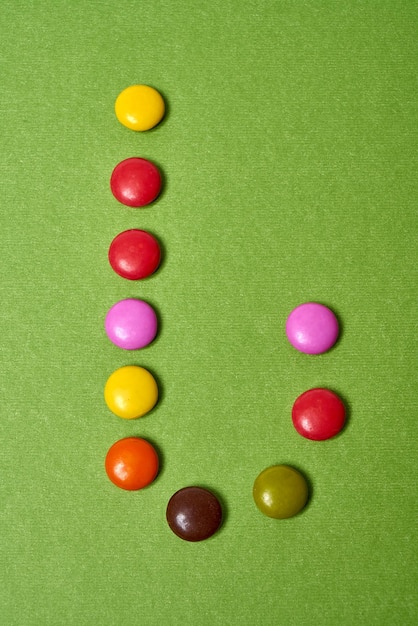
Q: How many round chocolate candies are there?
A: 10